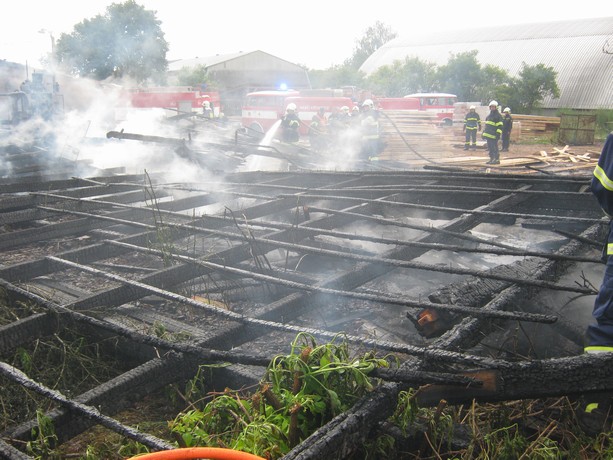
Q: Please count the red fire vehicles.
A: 3